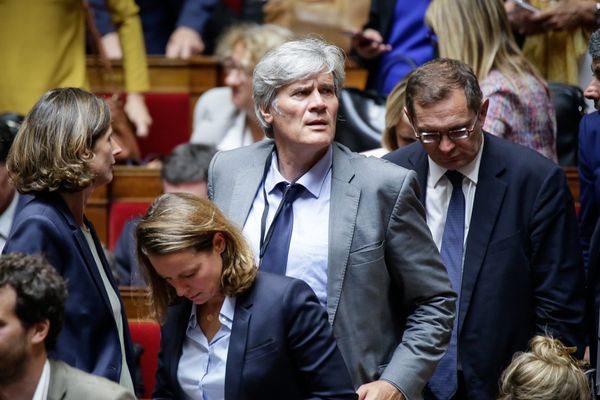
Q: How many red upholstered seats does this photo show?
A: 3